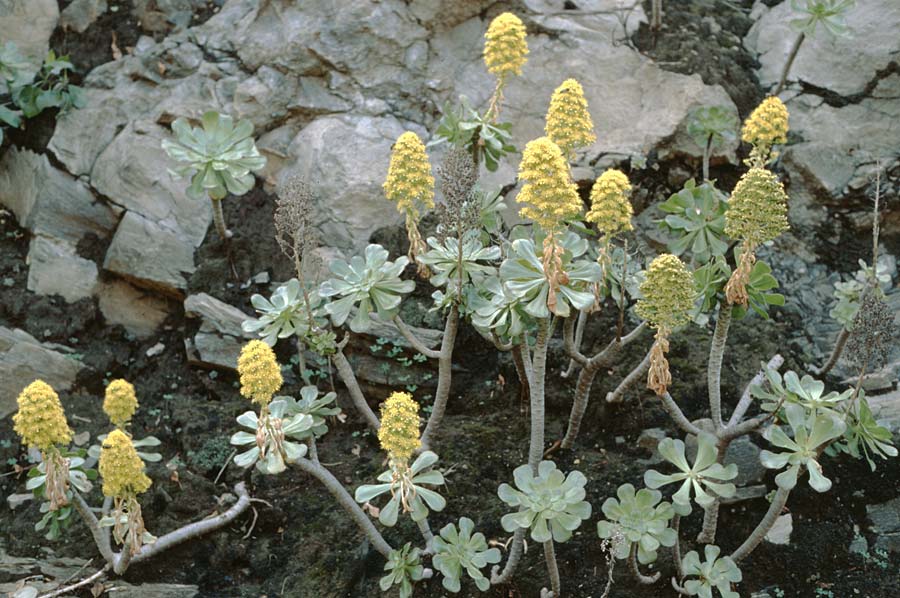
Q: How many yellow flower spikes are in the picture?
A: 13